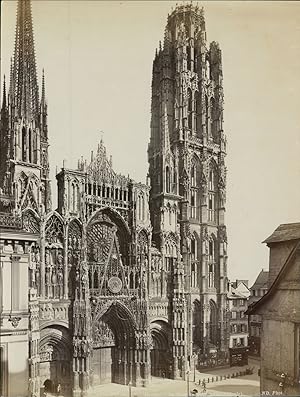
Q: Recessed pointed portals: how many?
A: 3